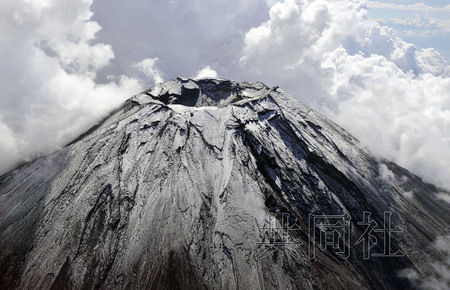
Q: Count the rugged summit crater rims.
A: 1